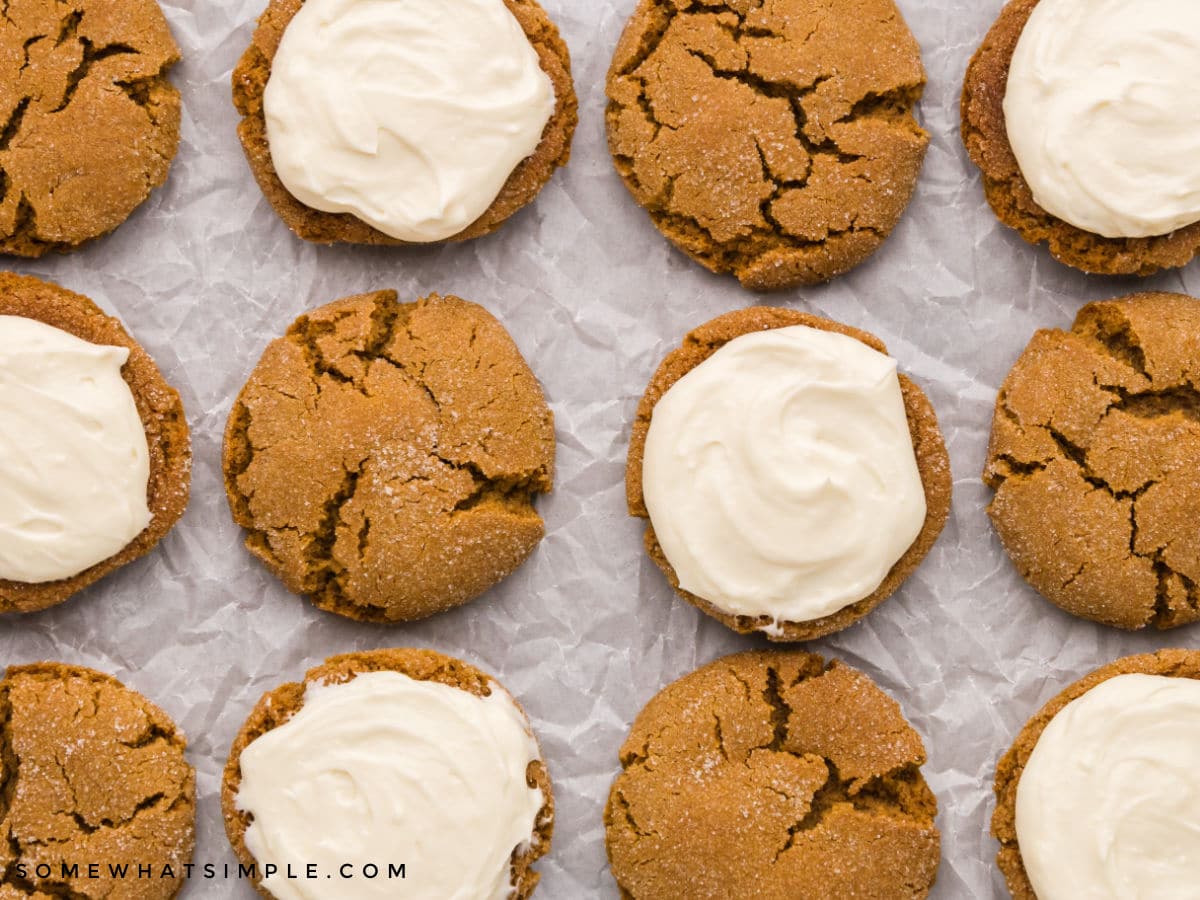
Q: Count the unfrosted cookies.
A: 6